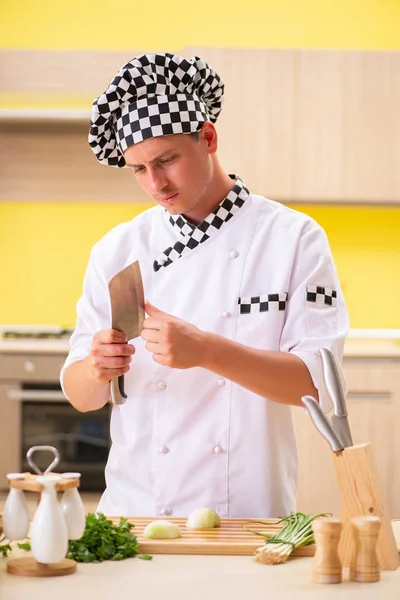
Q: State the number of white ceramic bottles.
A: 3